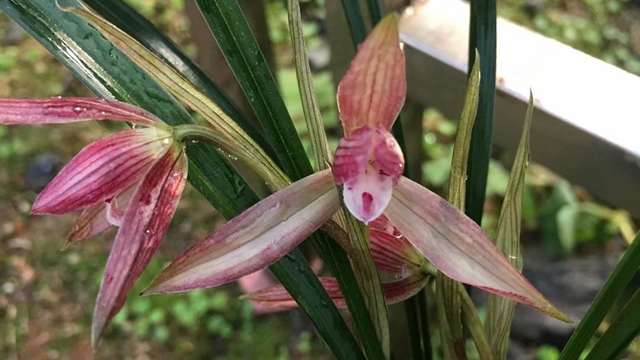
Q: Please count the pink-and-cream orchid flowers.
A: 3